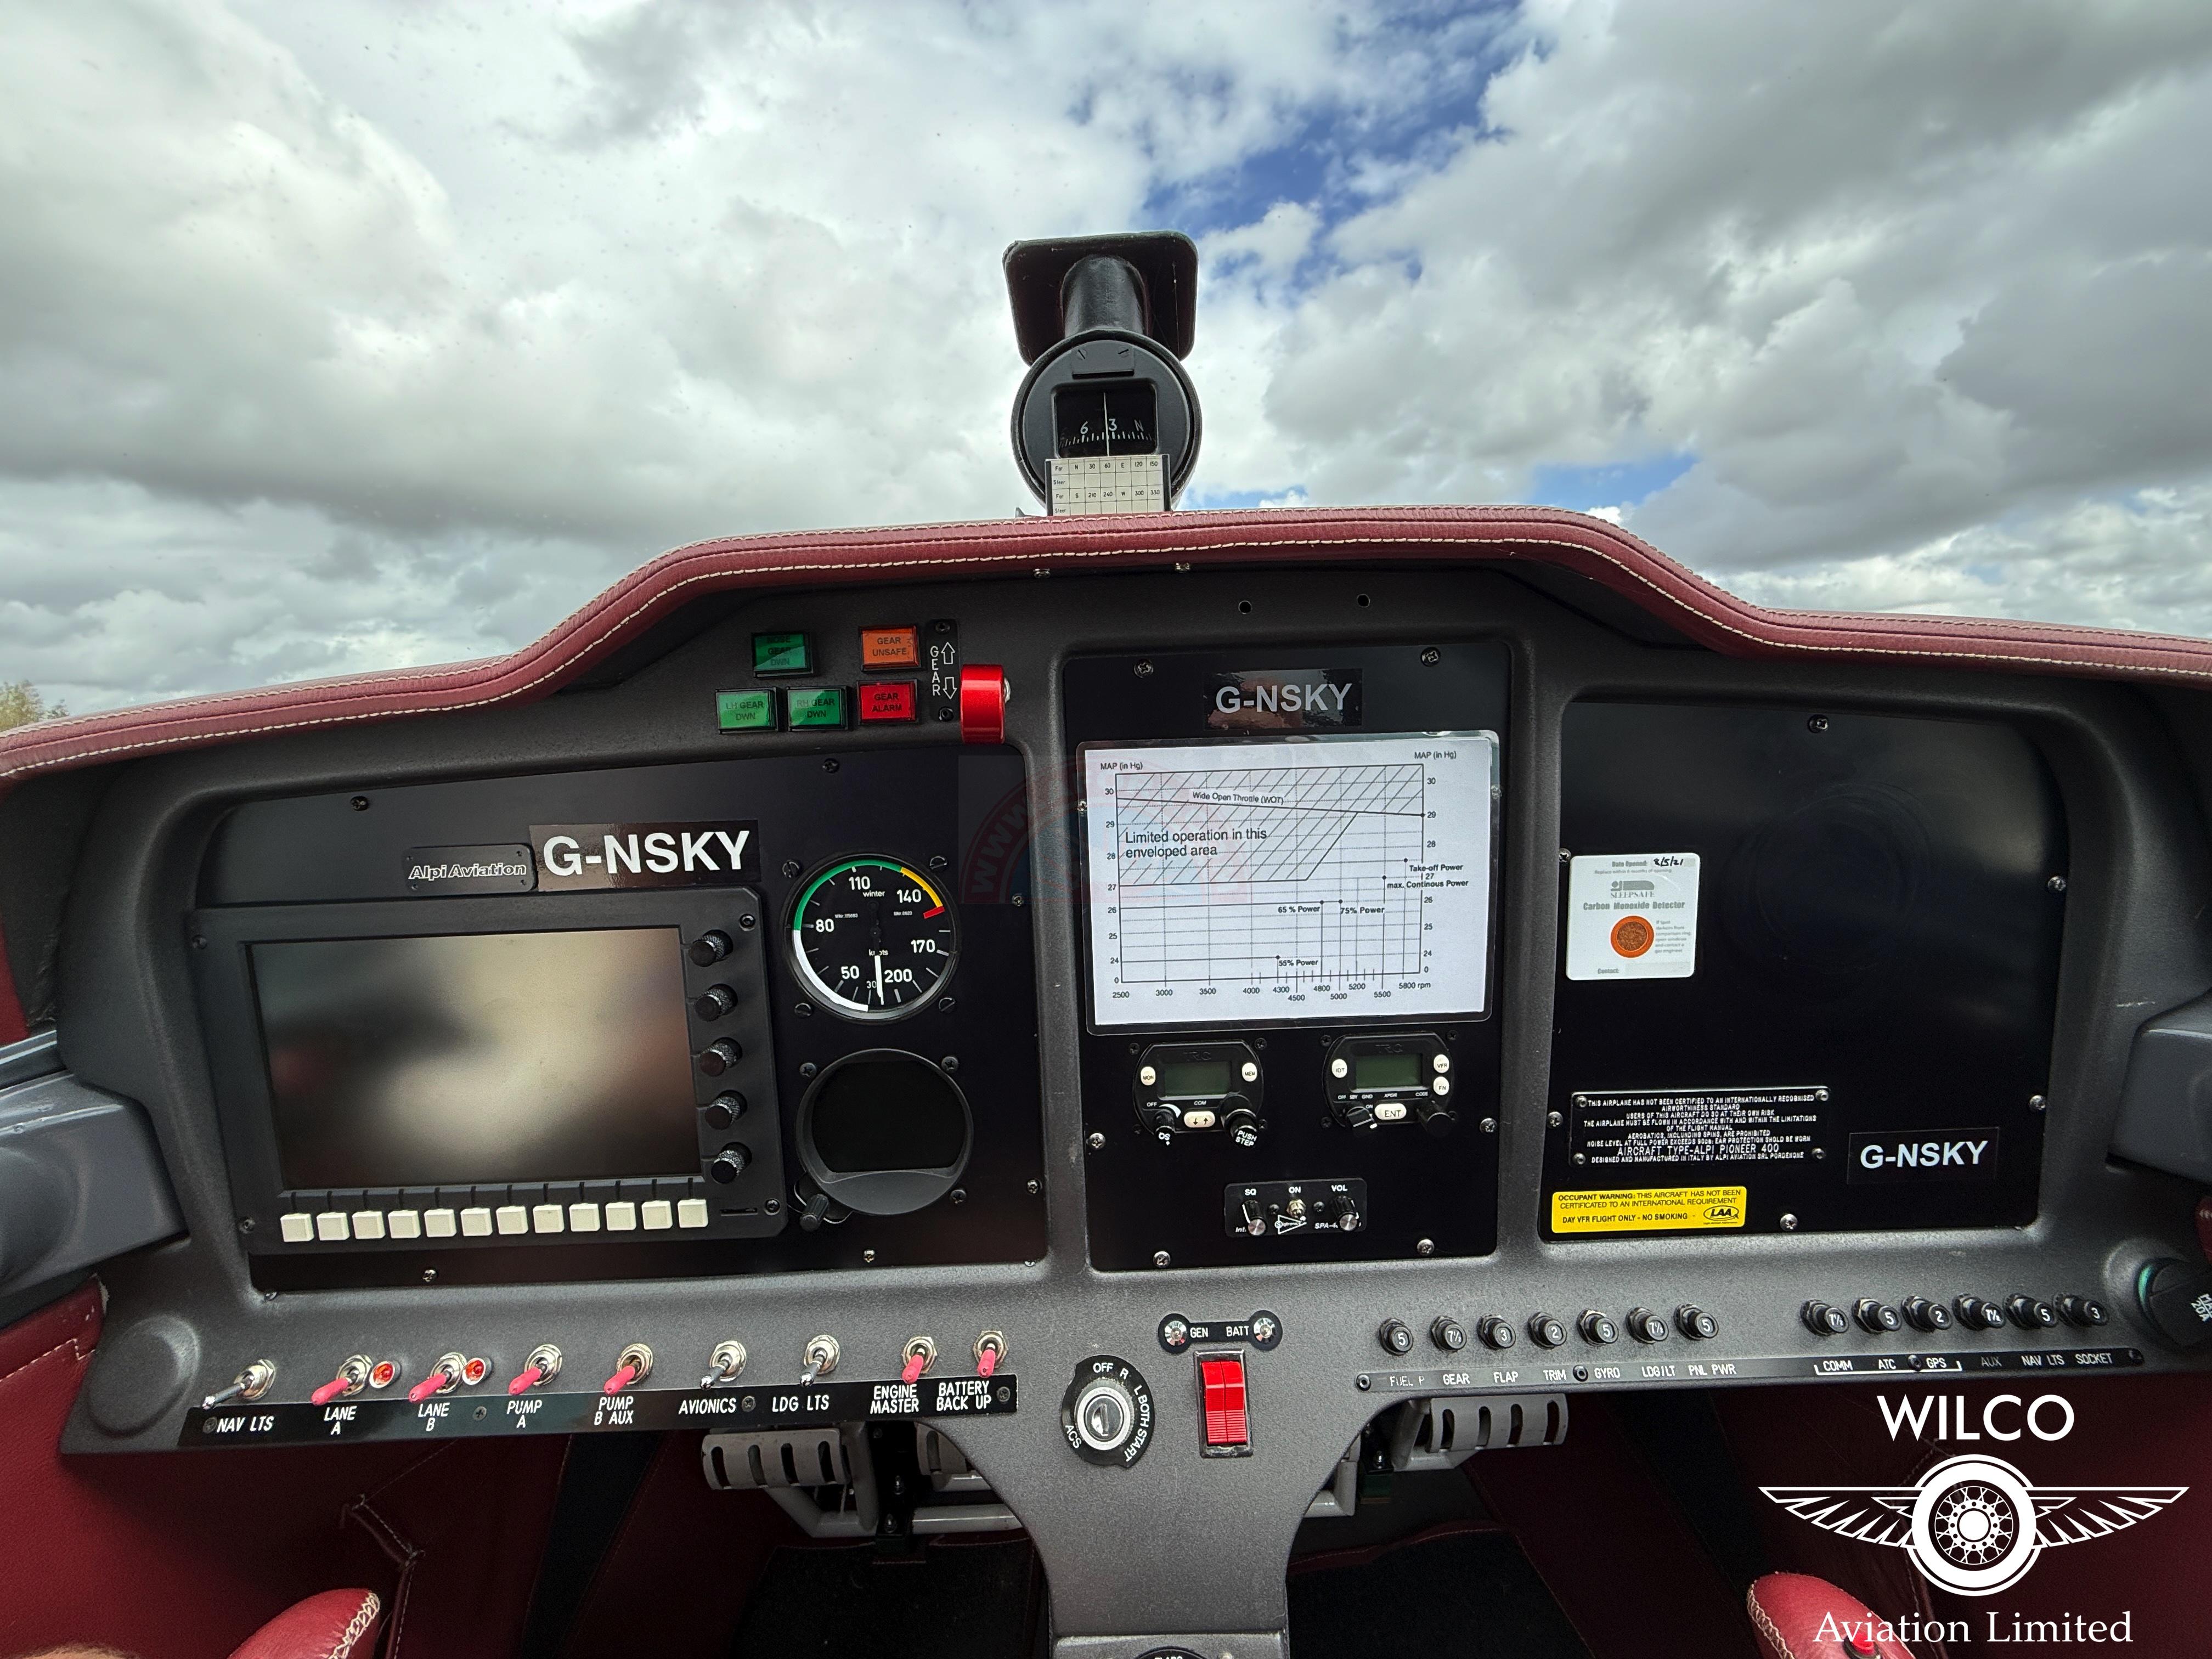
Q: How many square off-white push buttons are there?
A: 12